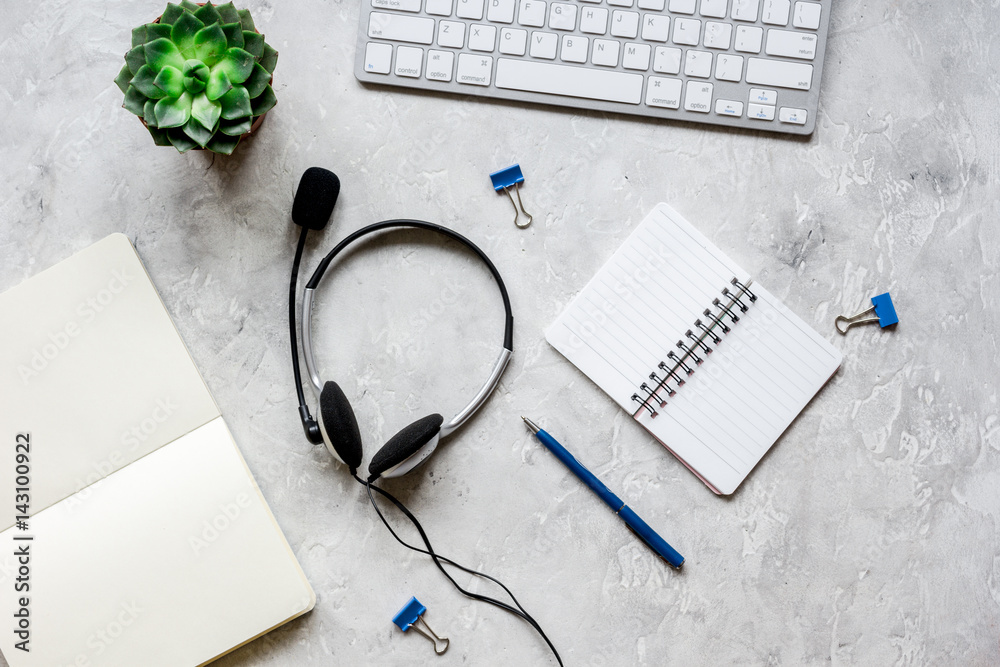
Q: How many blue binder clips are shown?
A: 3